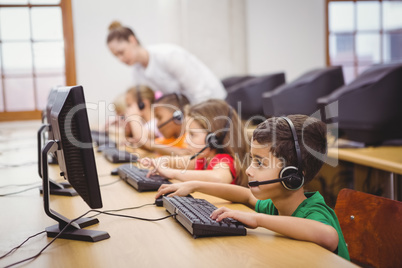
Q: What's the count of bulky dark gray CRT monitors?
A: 4